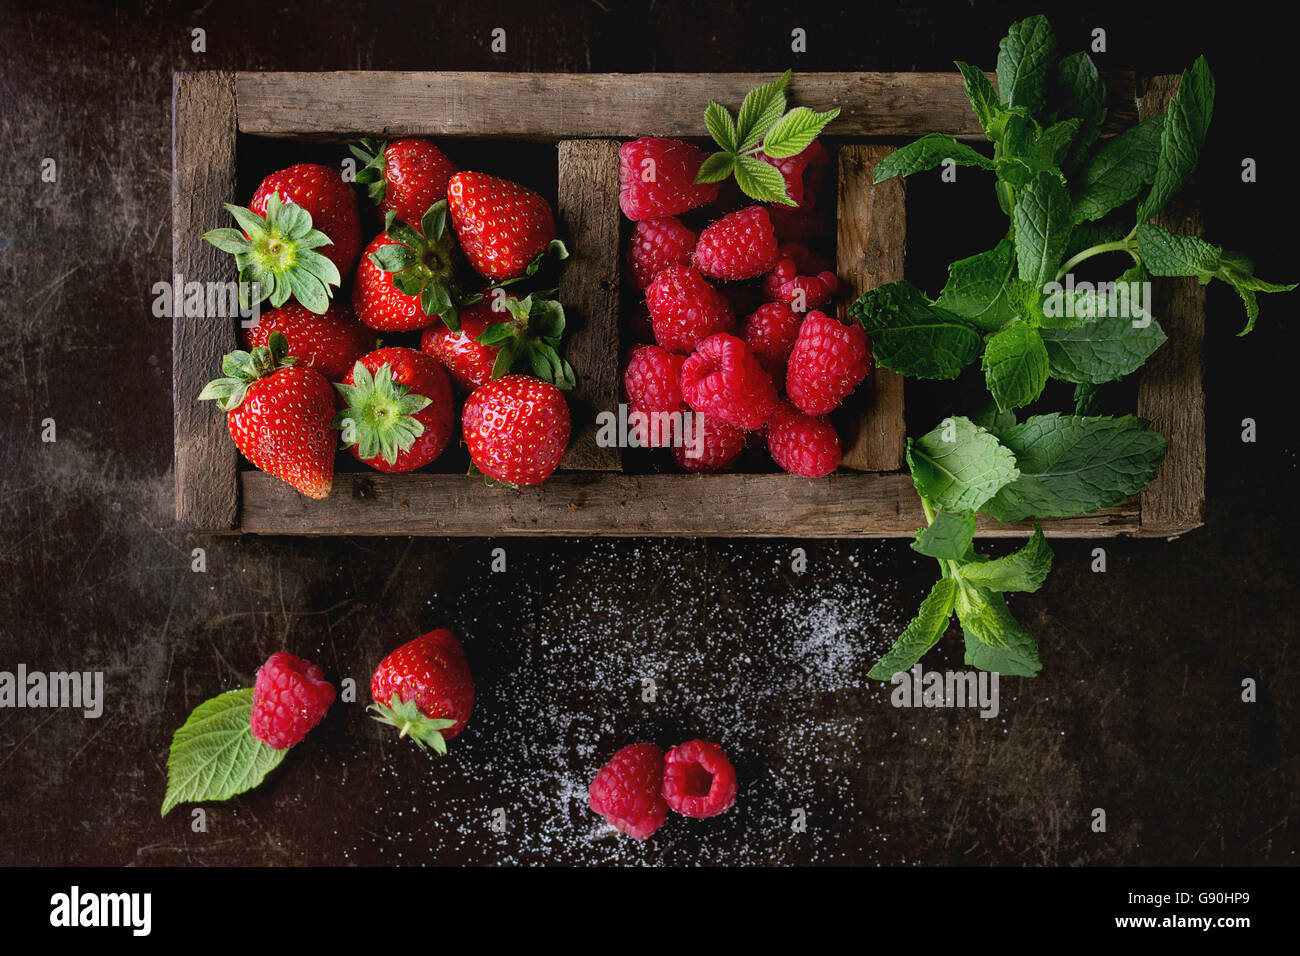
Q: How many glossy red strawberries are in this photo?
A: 10